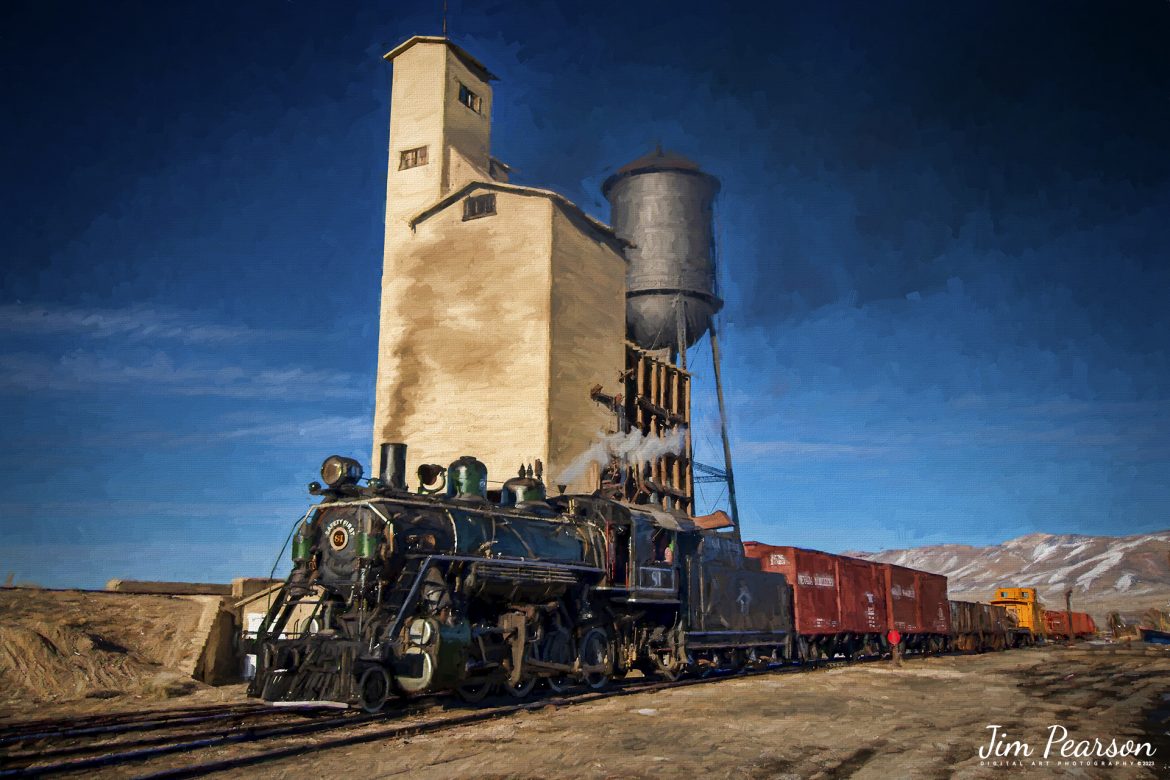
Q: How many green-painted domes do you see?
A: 2